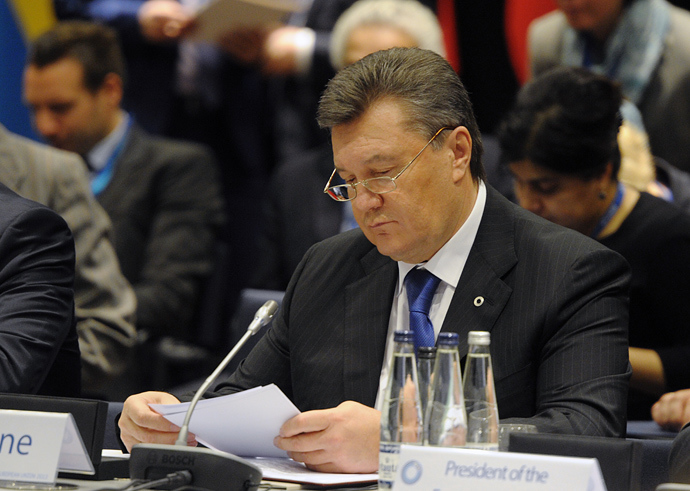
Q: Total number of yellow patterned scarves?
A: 0